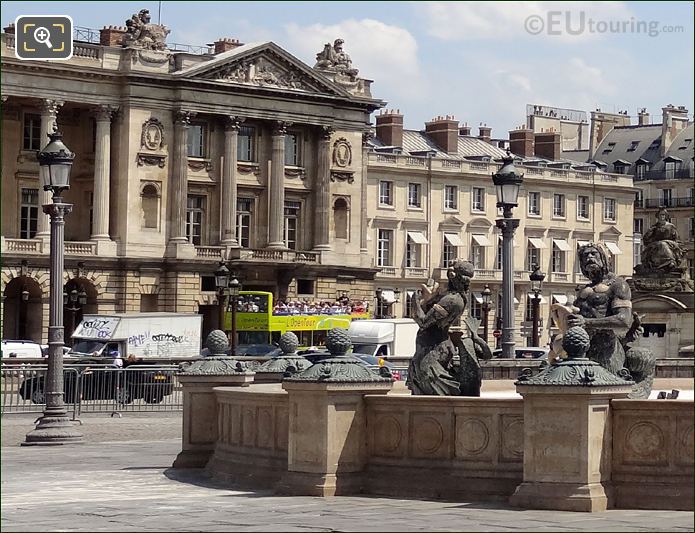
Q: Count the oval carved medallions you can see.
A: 2